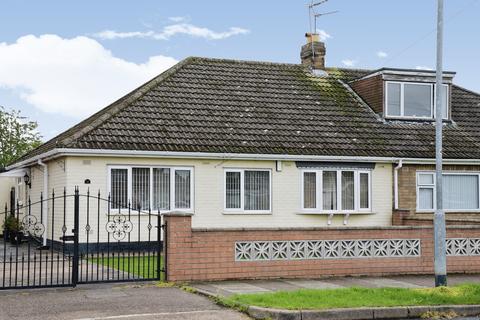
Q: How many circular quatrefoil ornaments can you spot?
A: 2